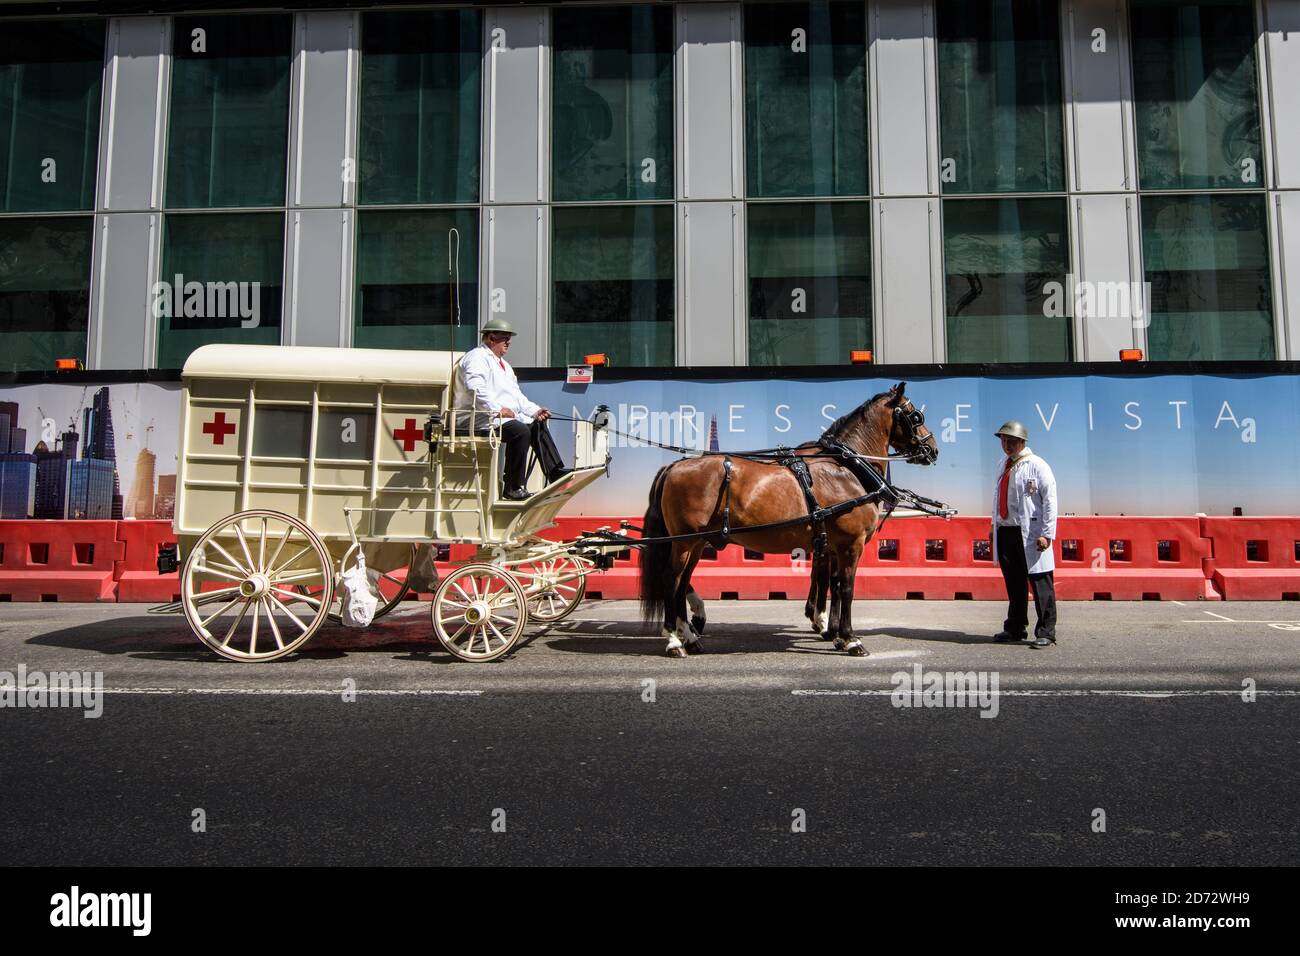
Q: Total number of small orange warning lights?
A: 4